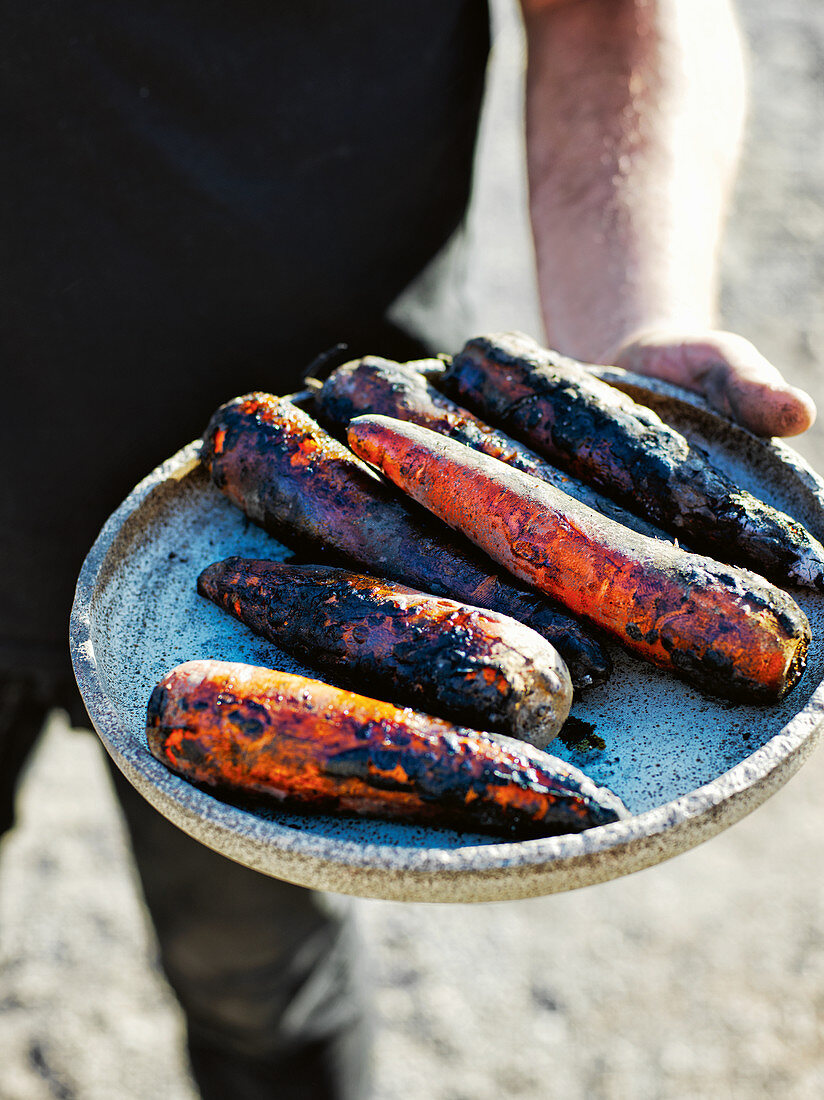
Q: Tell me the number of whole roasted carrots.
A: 6